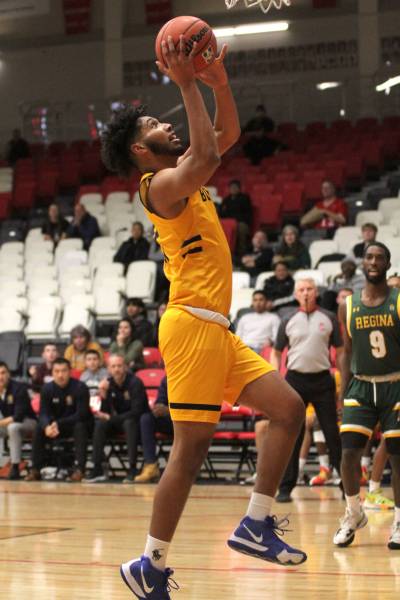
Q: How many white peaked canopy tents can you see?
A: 0